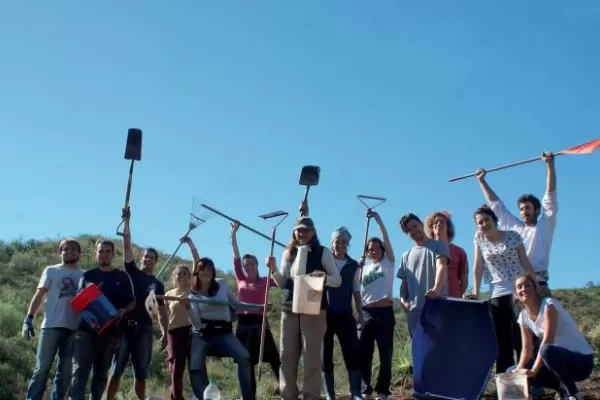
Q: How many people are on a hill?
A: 14